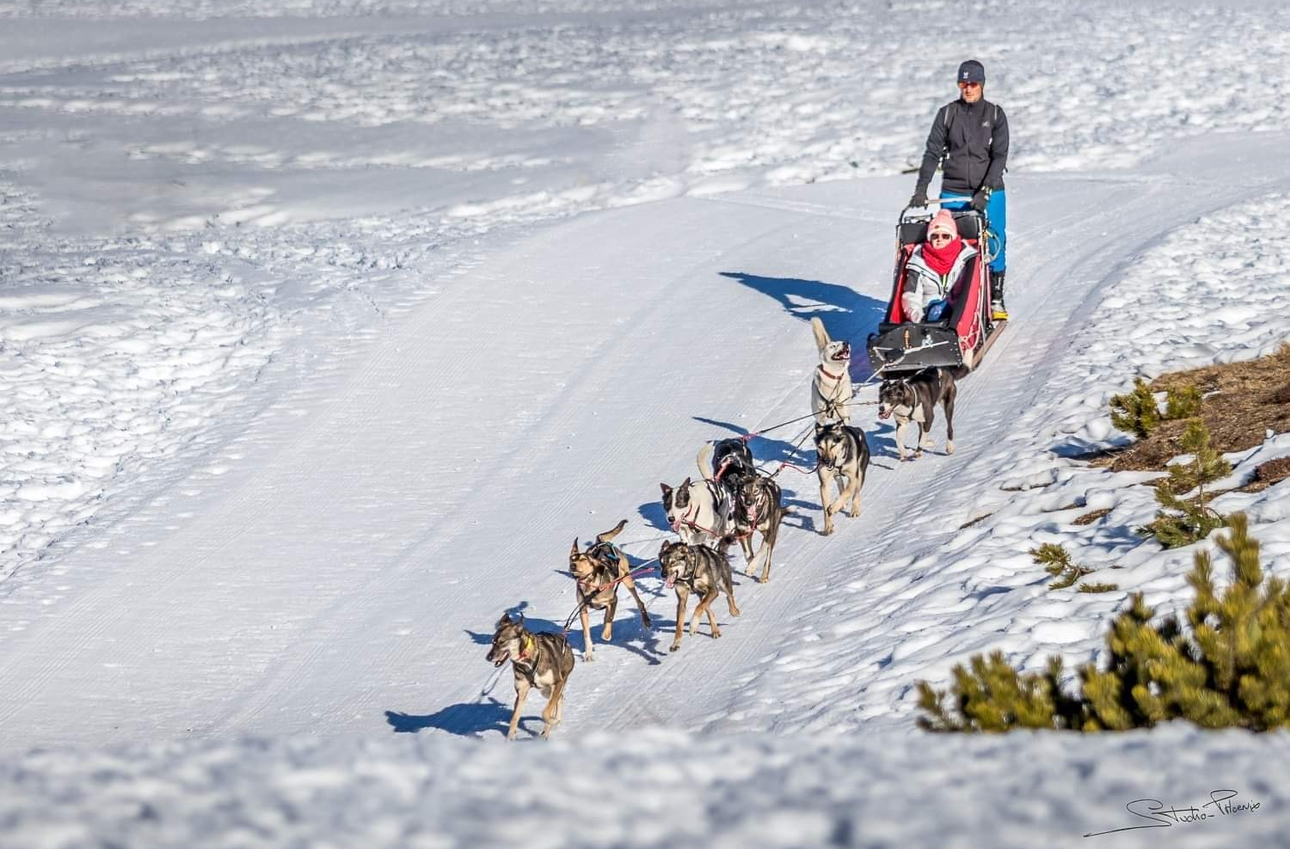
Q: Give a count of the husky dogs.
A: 9